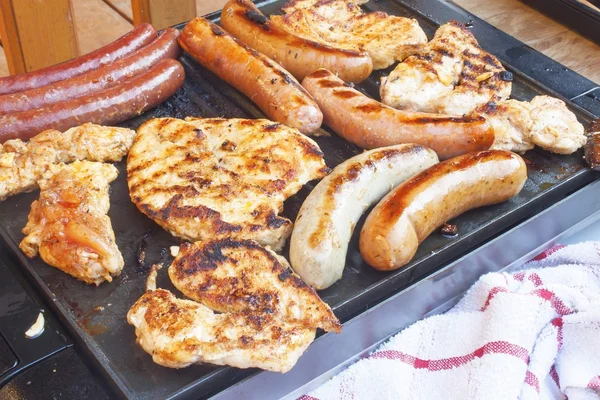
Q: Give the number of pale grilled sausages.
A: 1